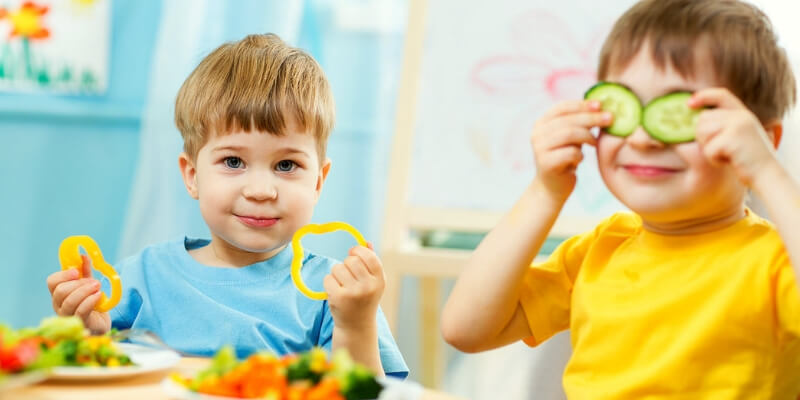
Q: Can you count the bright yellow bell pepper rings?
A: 2